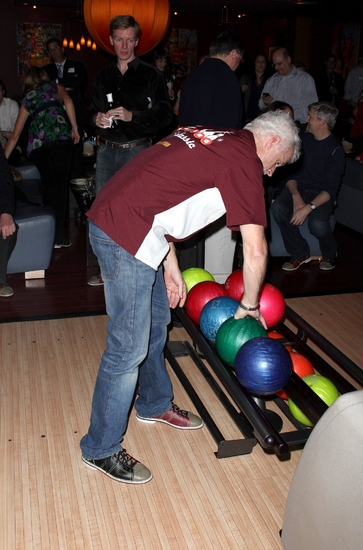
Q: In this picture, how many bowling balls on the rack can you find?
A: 10